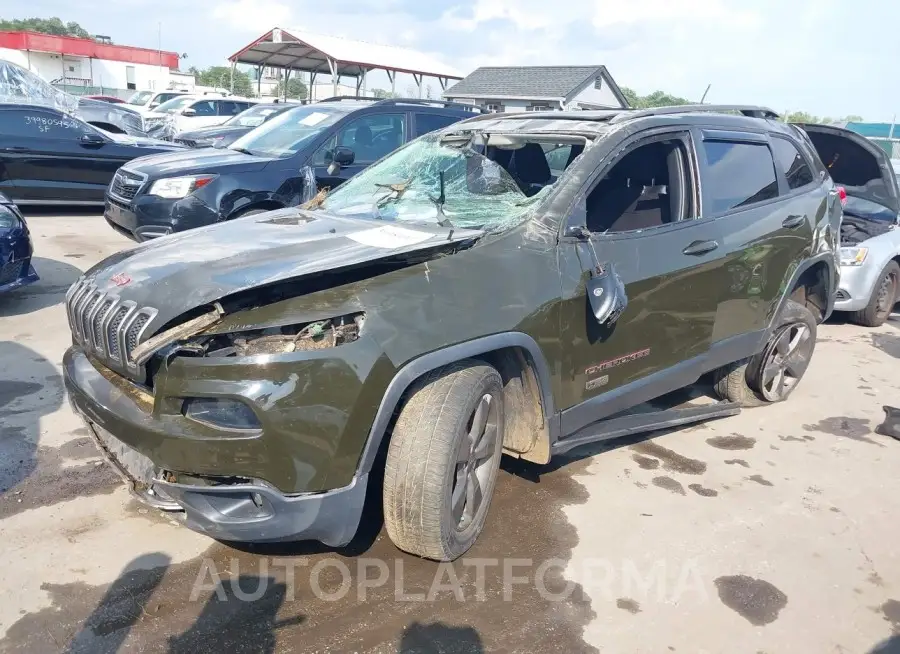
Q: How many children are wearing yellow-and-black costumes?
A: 0